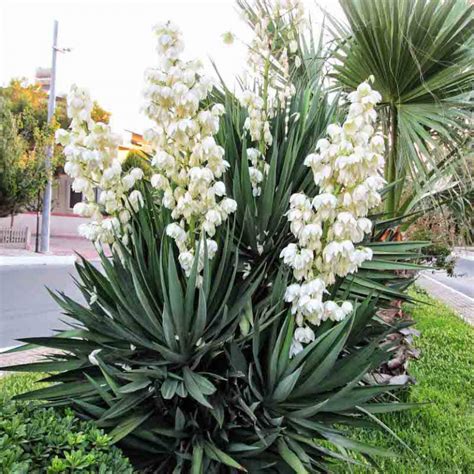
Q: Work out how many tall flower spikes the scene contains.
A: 4